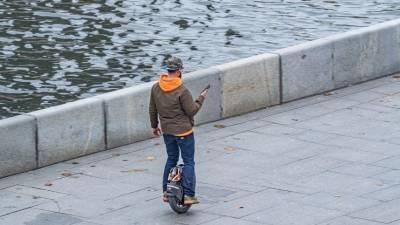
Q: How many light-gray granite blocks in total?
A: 7